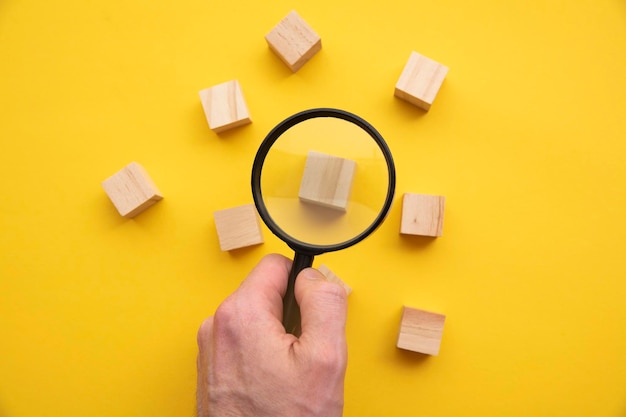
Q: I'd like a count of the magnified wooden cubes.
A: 1